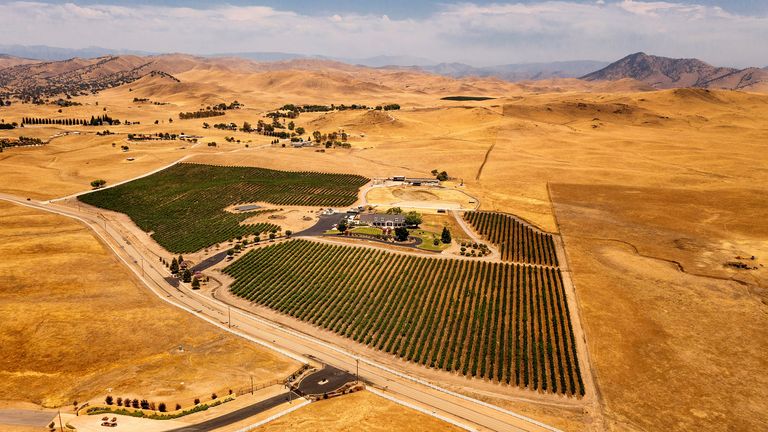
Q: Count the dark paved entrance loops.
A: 1